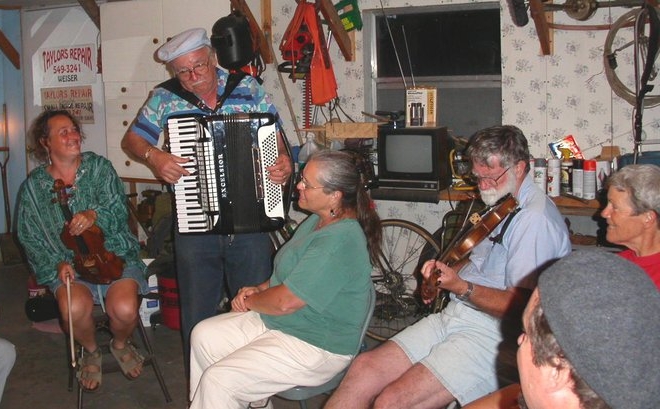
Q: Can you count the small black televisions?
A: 1